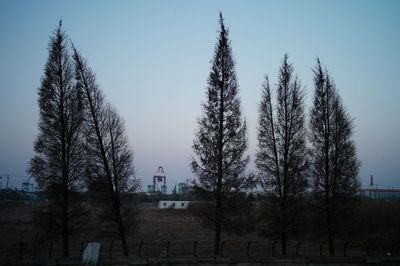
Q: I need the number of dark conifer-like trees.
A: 5